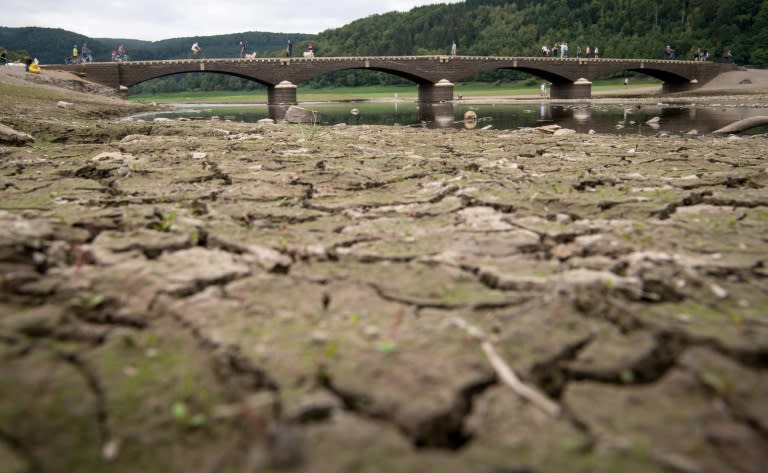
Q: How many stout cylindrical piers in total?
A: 3